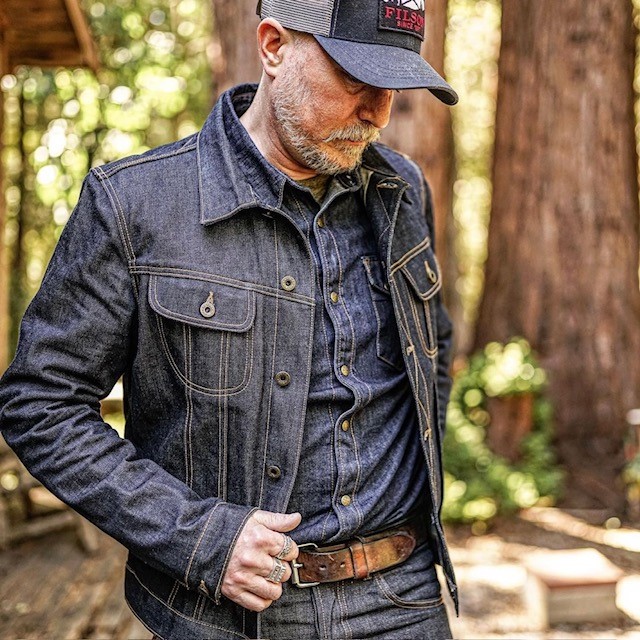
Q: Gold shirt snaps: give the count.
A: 5